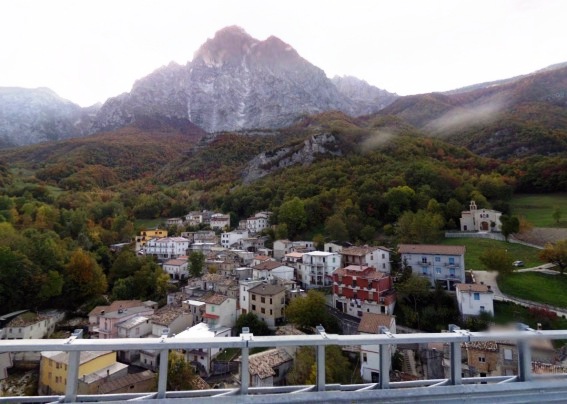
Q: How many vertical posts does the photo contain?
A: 7